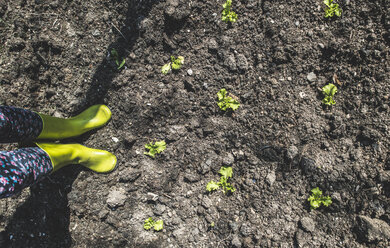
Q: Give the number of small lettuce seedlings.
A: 9